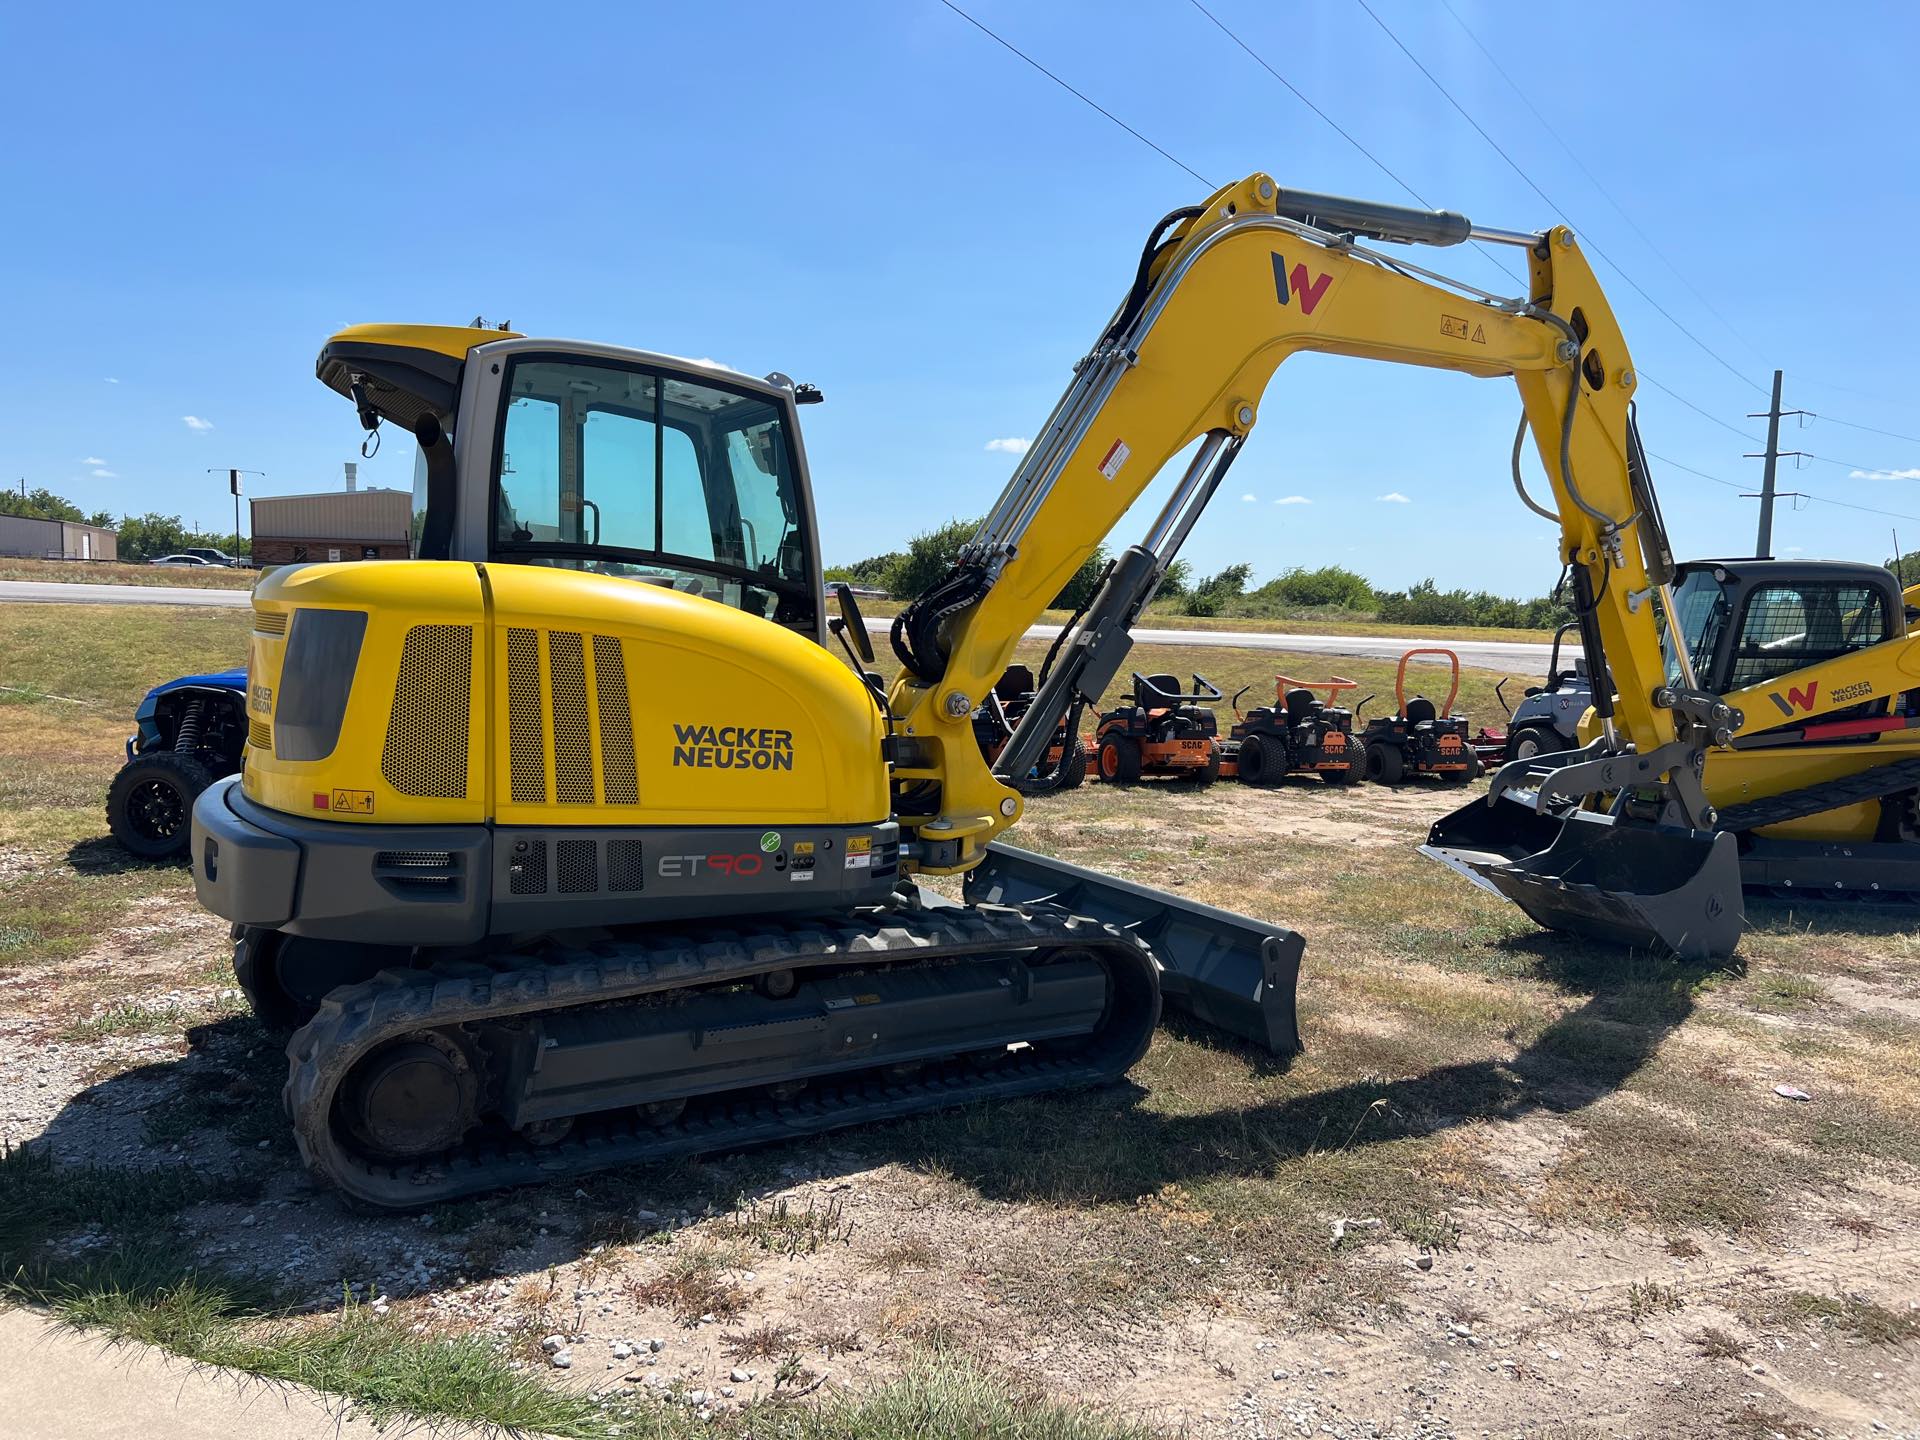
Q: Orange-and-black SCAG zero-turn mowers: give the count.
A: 4